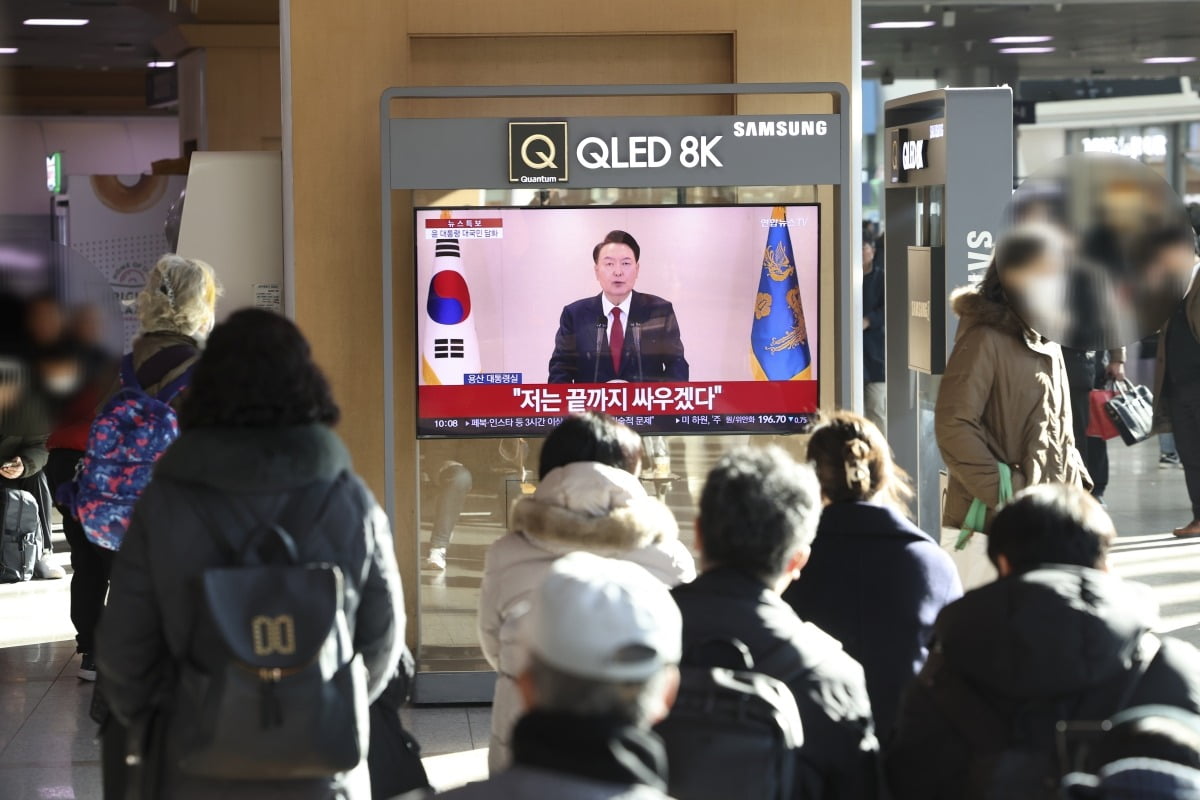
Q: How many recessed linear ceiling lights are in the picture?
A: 8